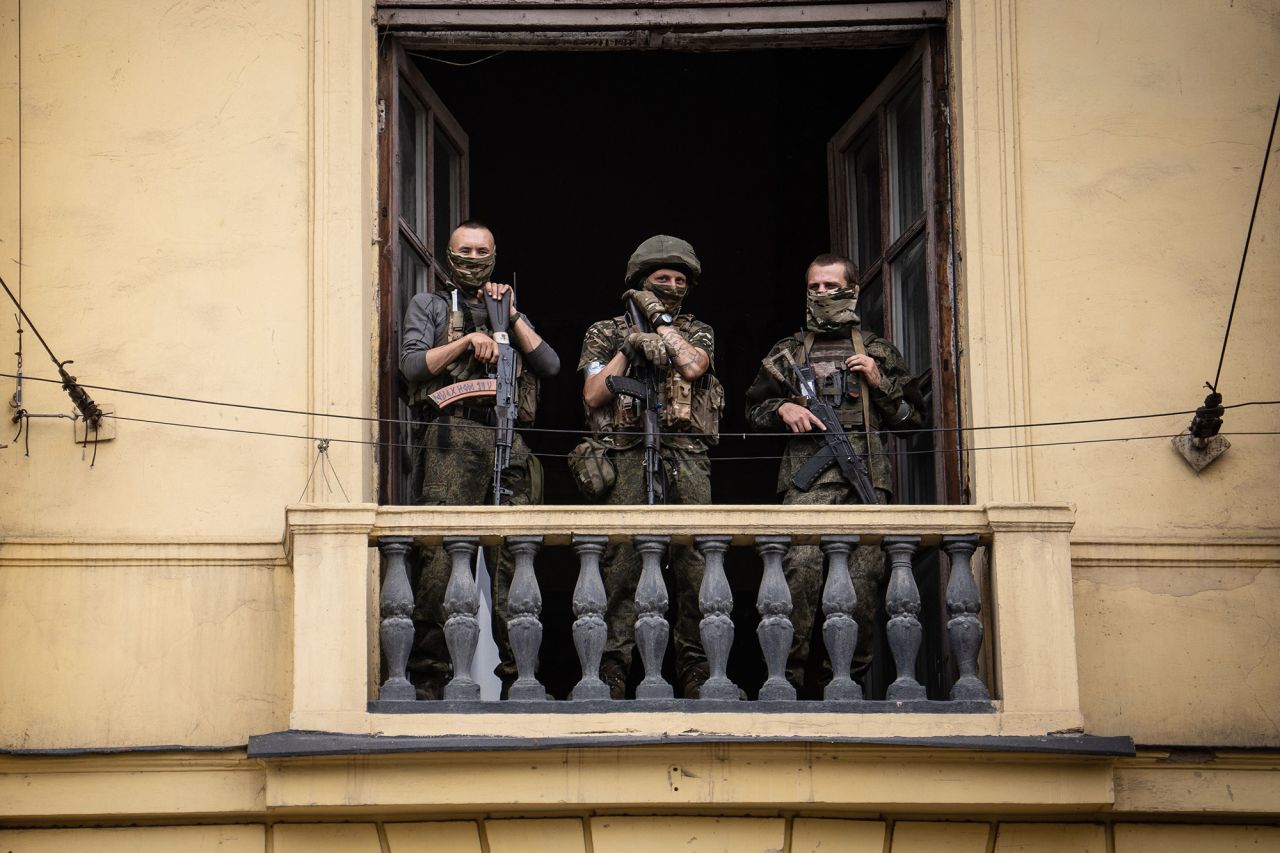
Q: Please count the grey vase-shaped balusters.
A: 10